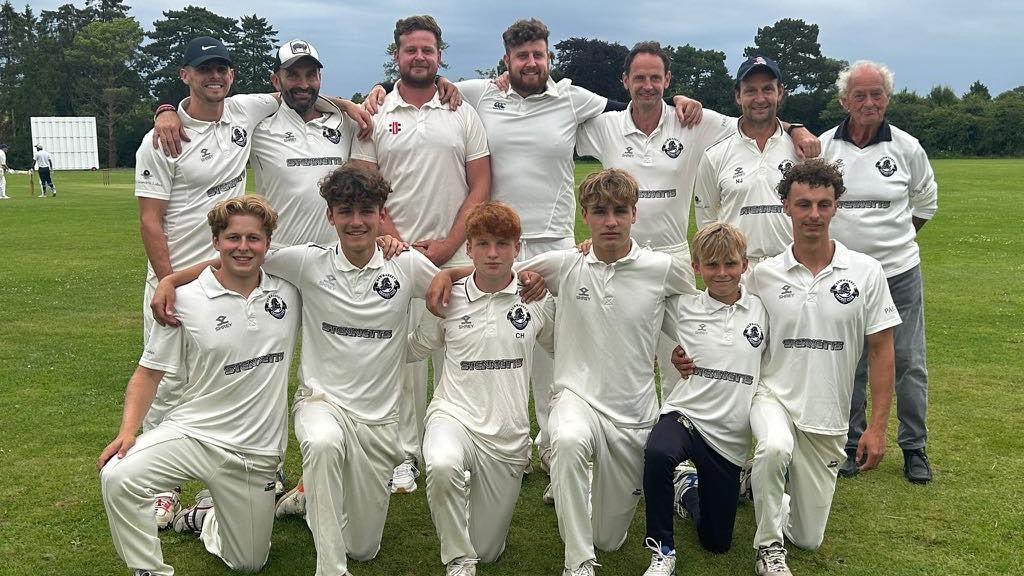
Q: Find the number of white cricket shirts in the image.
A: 13